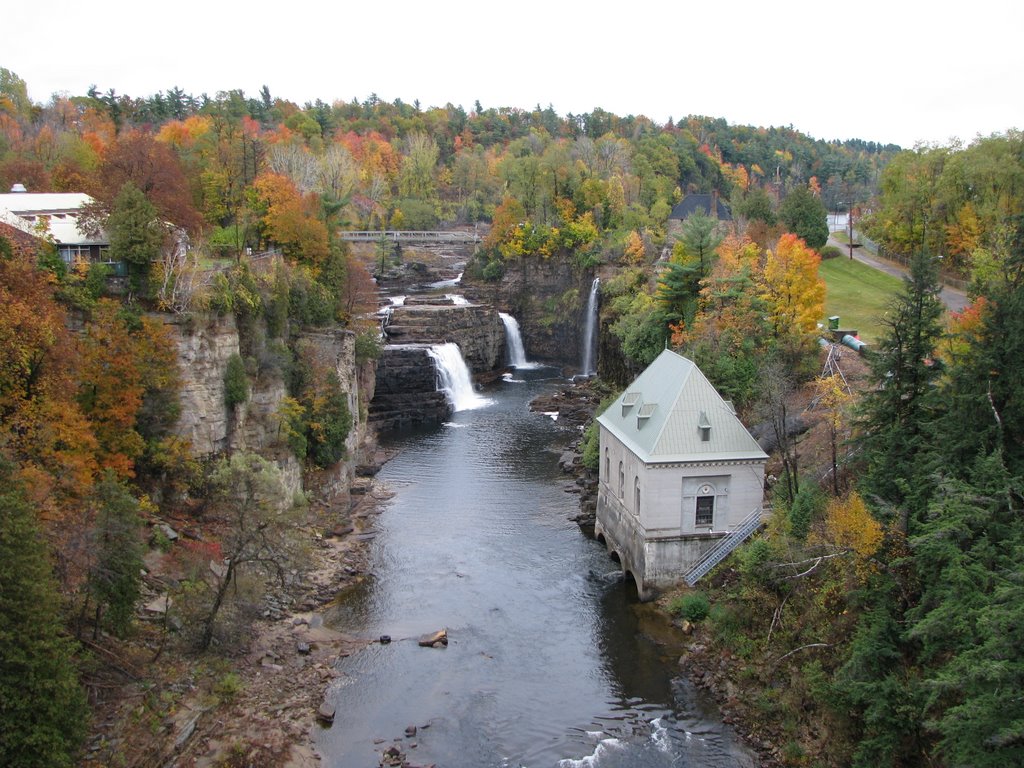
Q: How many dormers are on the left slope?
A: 2